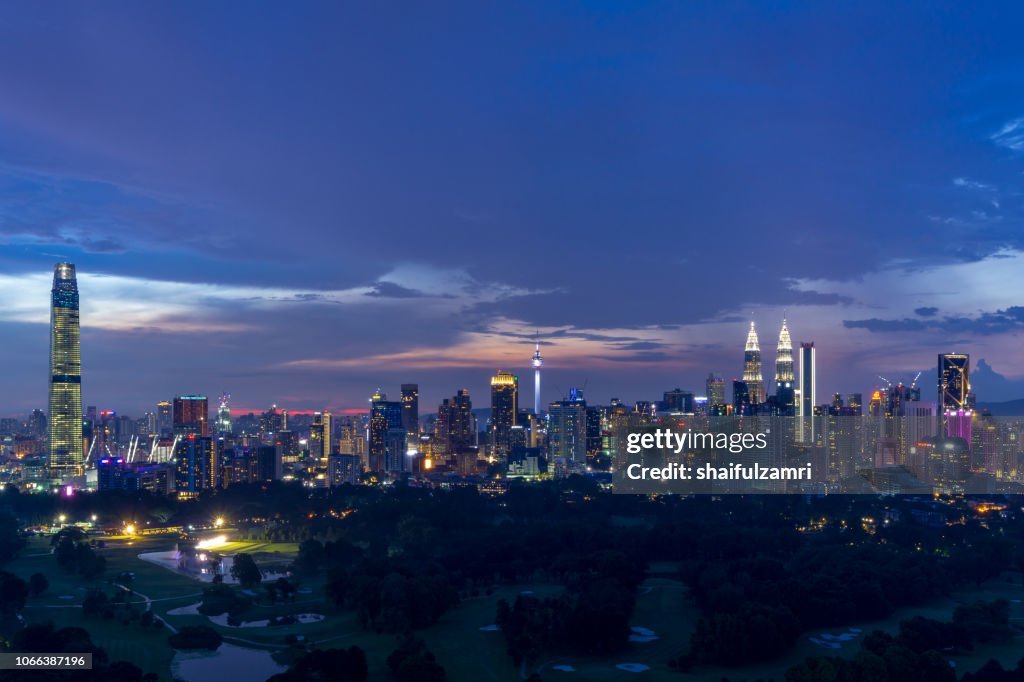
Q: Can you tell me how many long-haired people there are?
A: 0